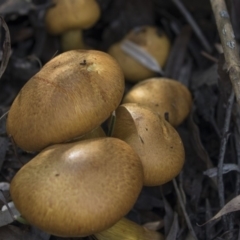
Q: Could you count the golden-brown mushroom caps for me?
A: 6